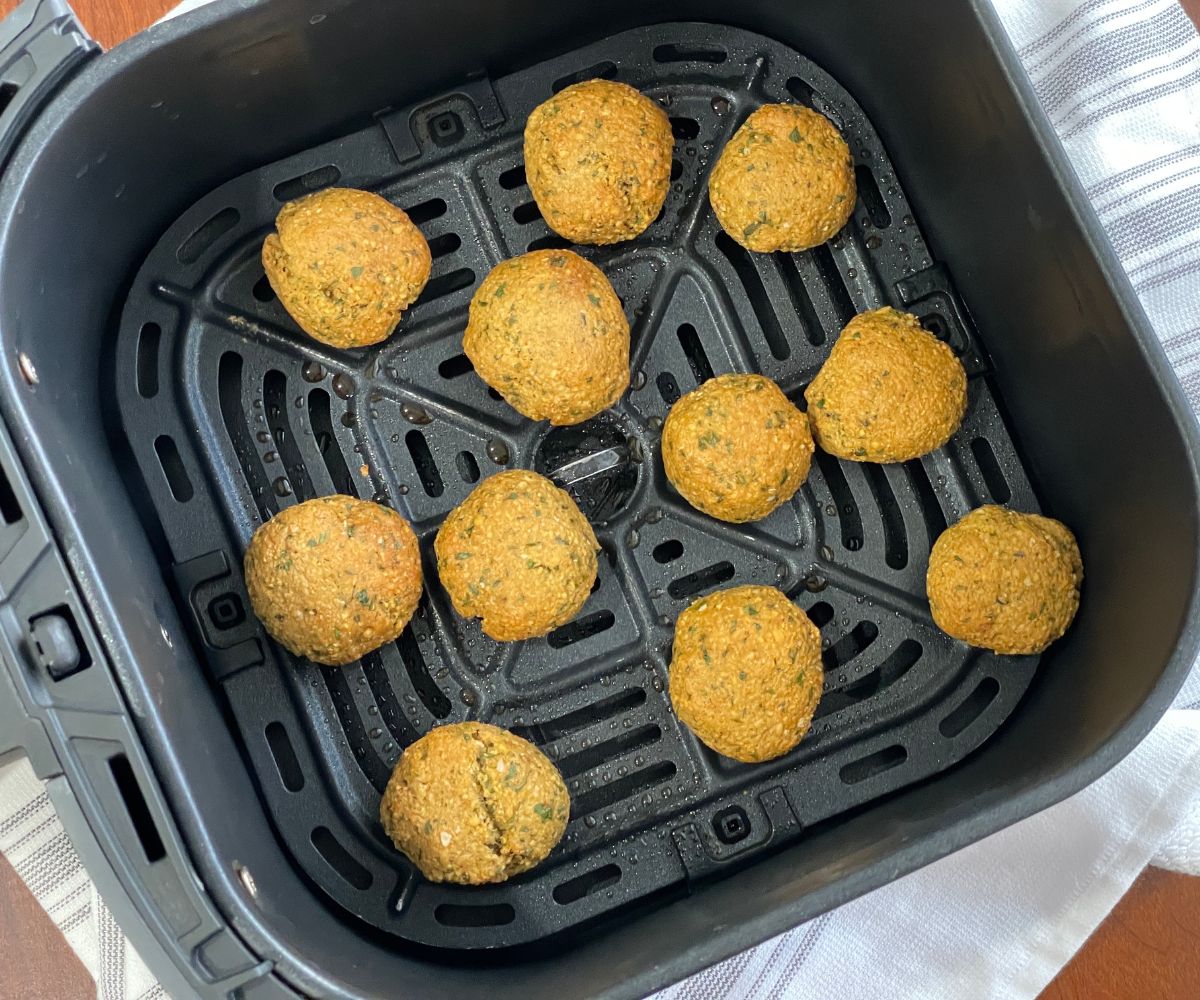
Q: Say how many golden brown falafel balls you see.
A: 11